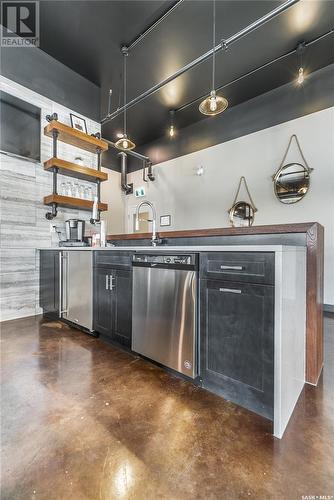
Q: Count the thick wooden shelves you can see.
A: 3